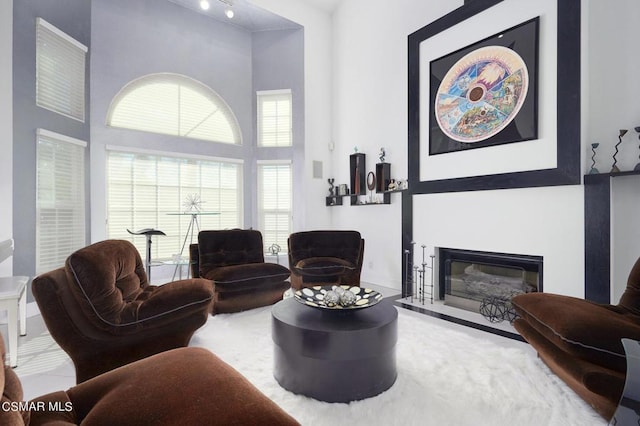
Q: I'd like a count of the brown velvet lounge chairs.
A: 5